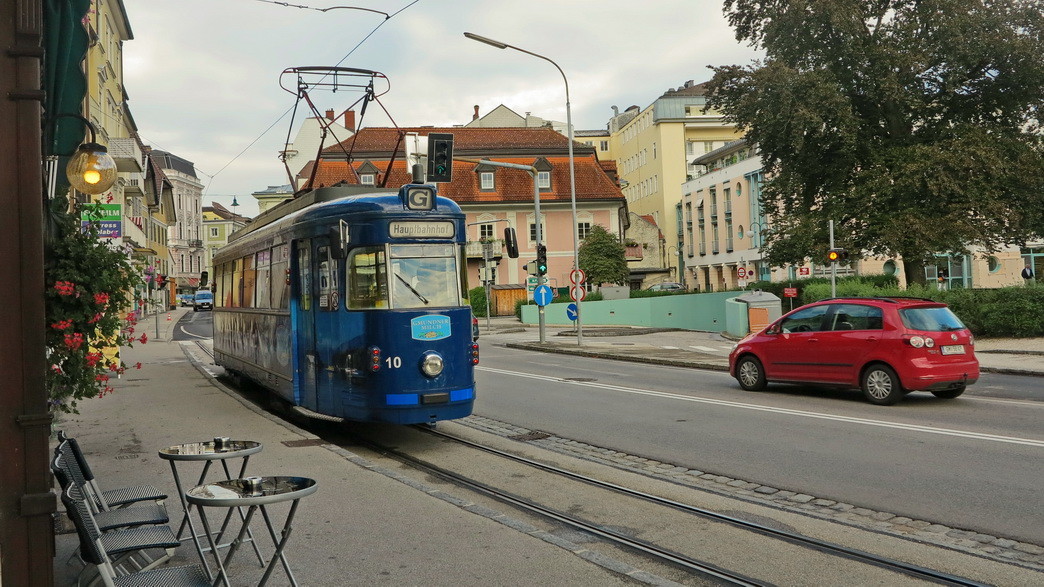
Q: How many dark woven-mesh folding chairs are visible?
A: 4